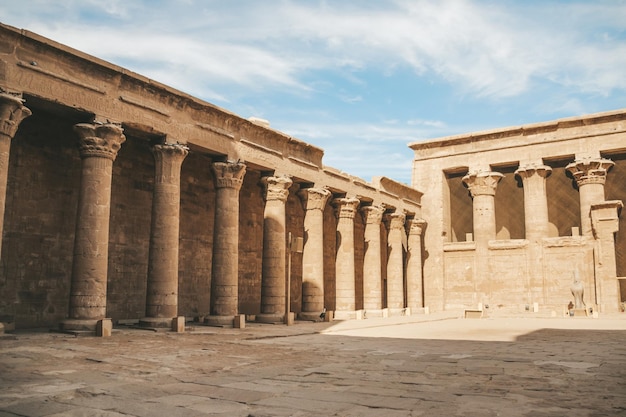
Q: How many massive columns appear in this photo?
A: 13